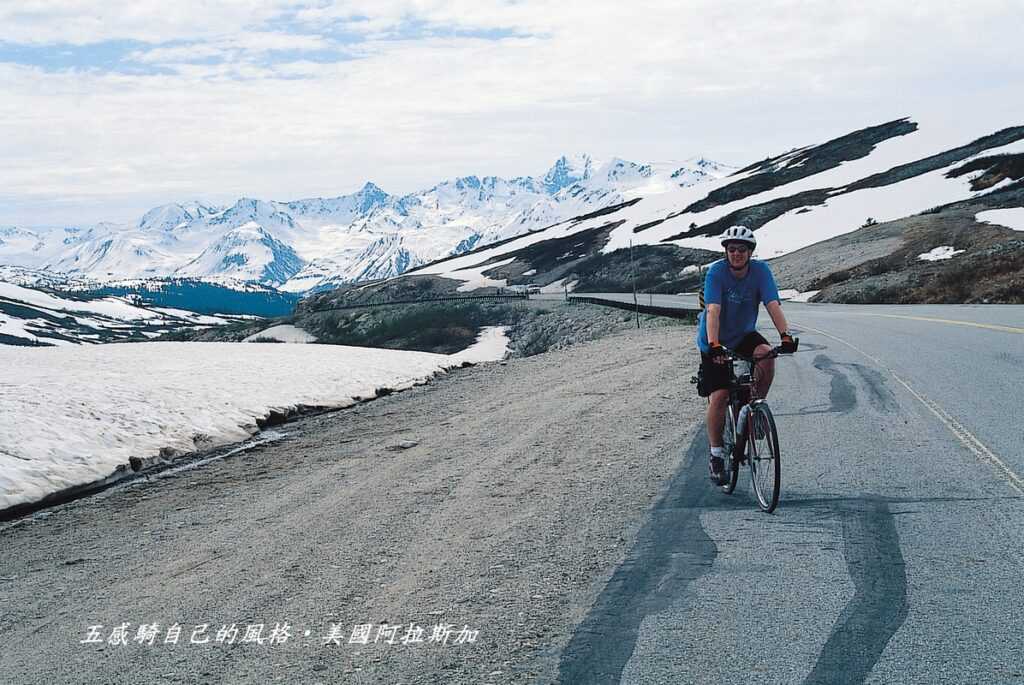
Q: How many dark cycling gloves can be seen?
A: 2